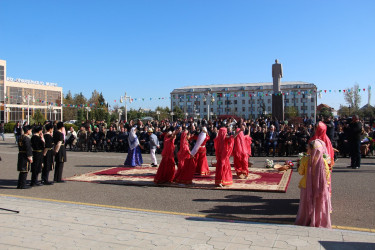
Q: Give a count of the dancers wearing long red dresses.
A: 5